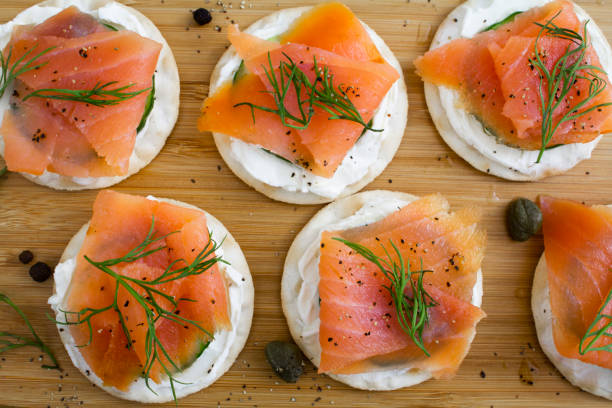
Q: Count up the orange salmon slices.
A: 6